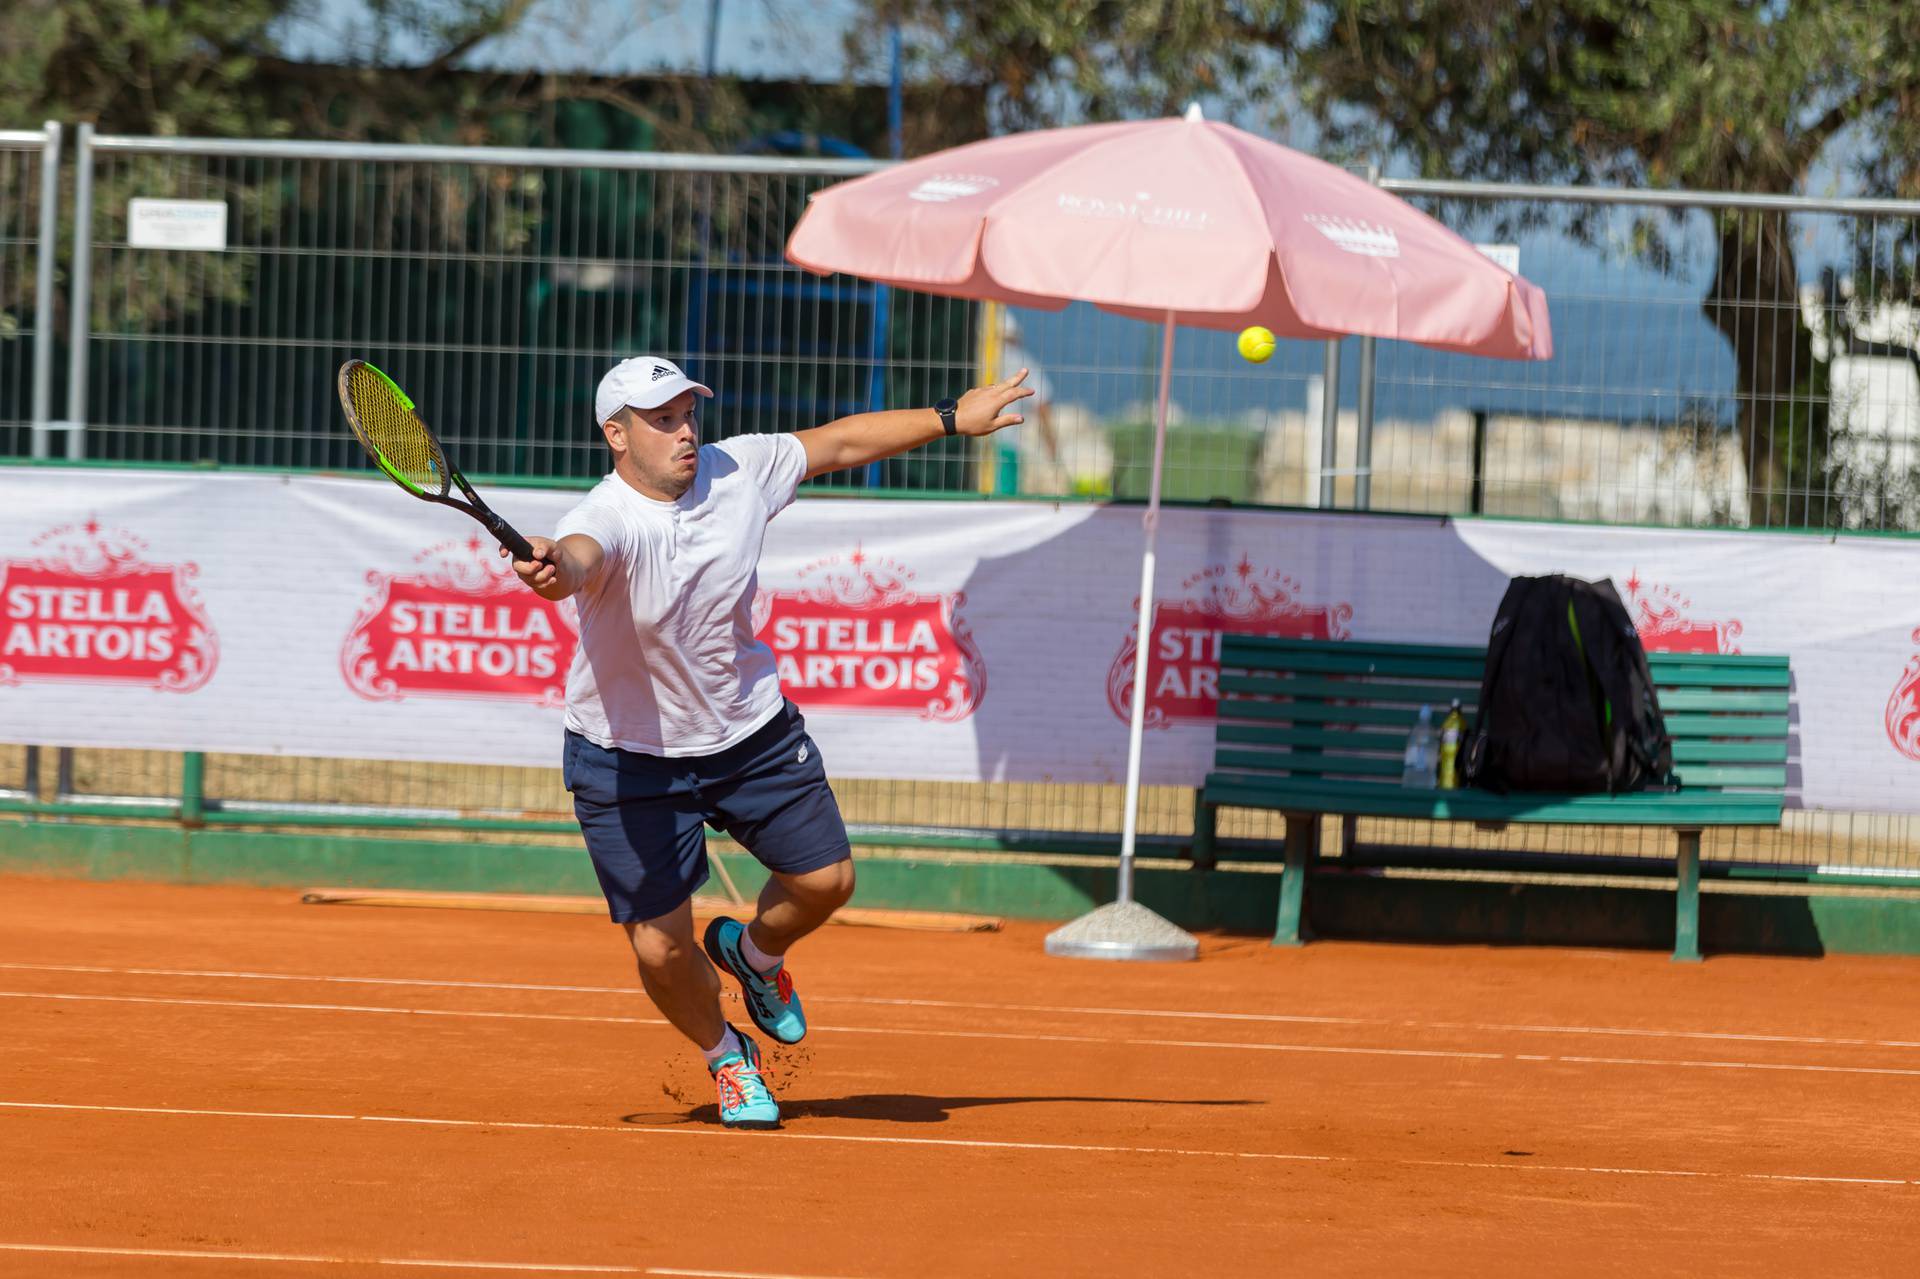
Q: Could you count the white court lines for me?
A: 4